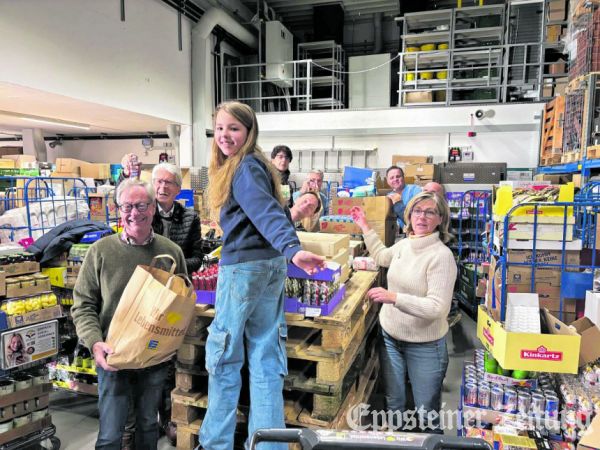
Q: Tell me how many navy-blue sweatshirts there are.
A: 1